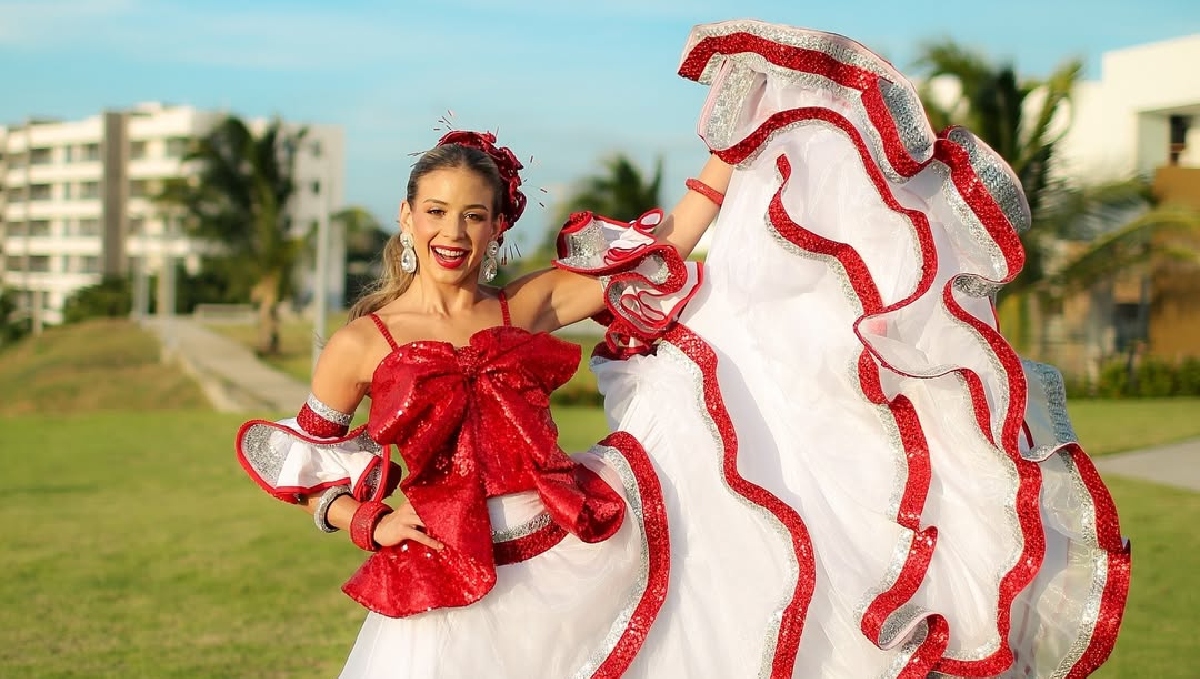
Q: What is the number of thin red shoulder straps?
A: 2